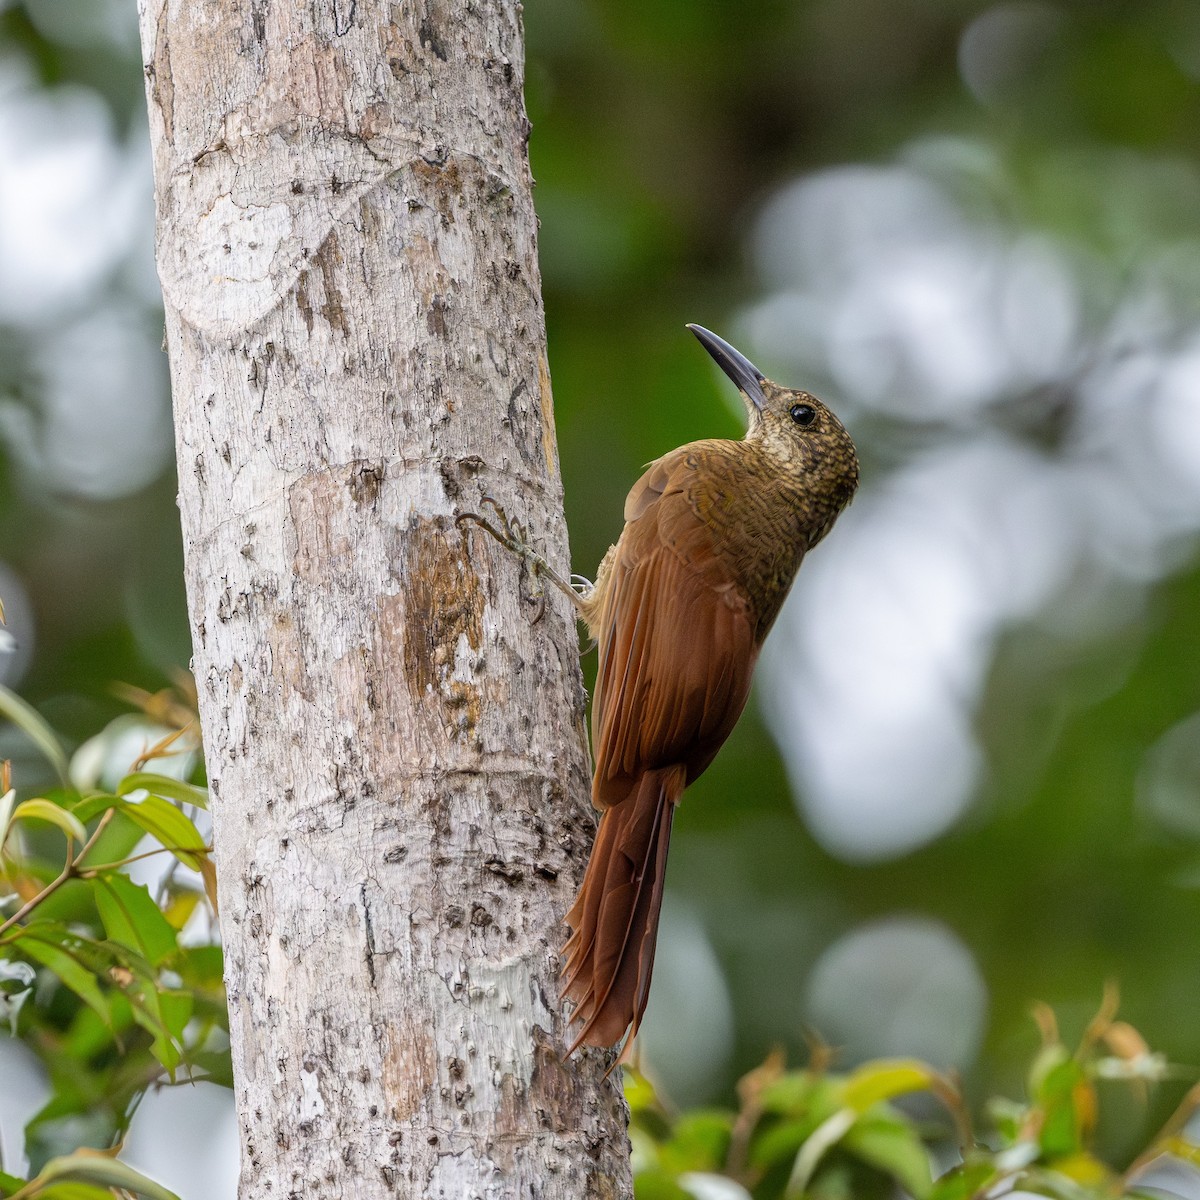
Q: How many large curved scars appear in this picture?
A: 1